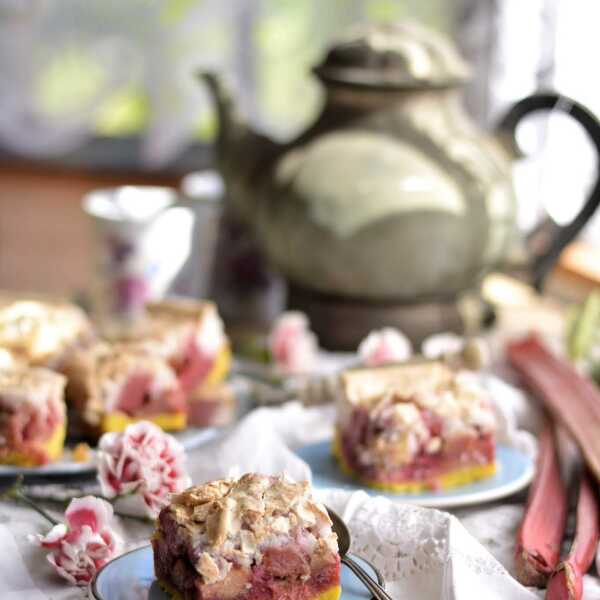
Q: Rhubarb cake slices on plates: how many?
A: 6